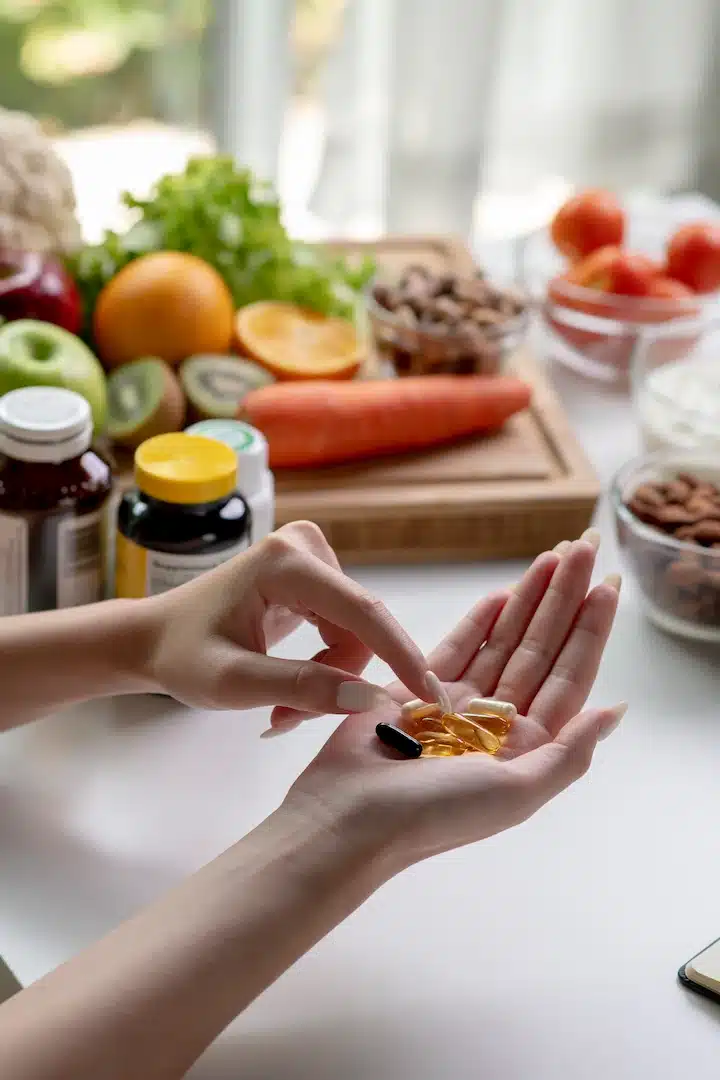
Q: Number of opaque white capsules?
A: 2